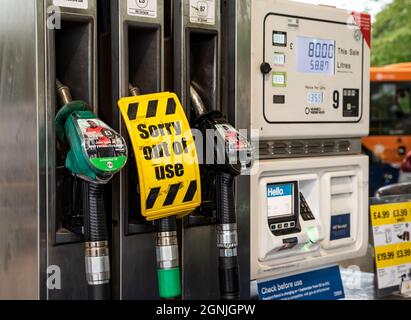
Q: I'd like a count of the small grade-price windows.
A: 3